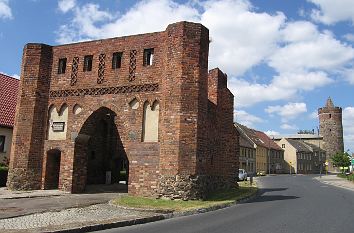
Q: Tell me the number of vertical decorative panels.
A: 3